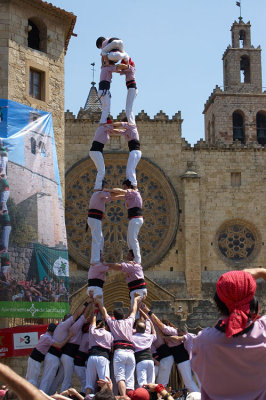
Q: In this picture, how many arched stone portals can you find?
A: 1